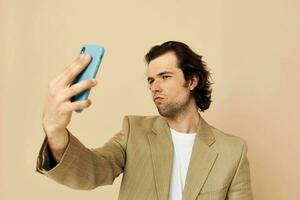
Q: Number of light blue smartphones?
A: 1